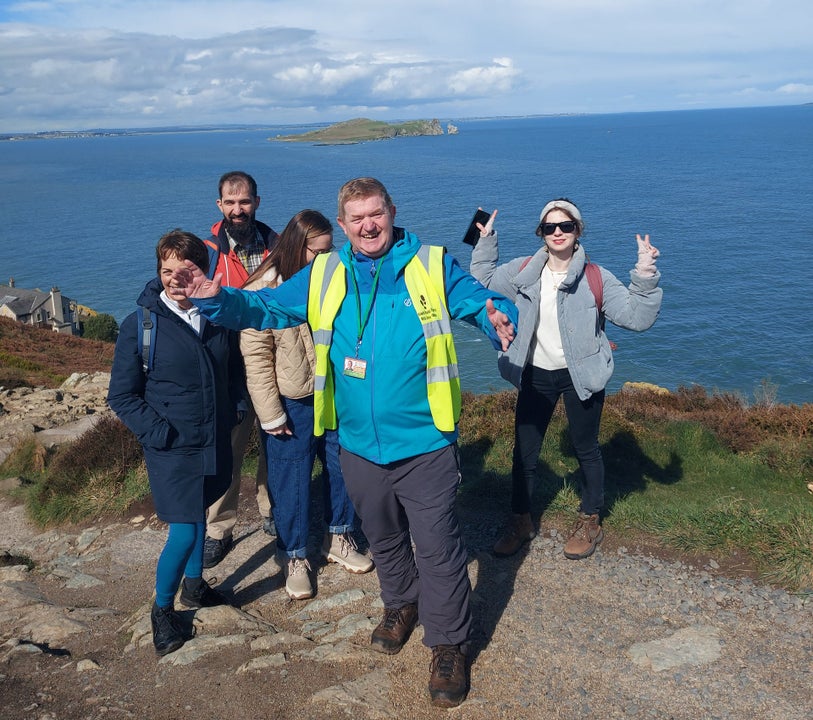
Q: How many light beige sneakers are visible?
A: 2